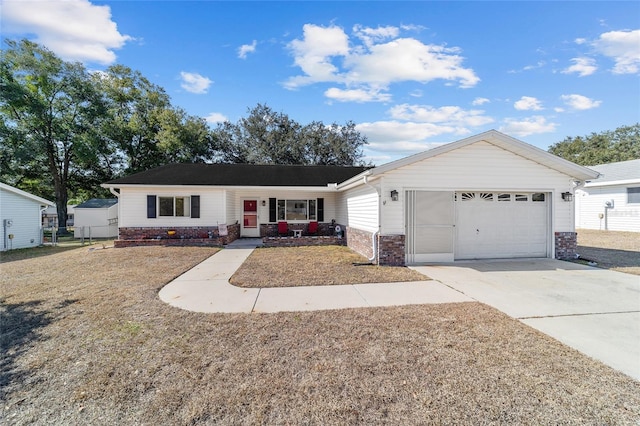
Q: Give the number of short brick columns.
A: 2